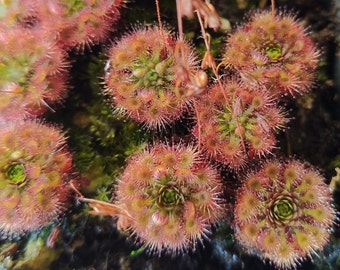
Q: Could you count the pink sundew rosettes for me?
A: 8